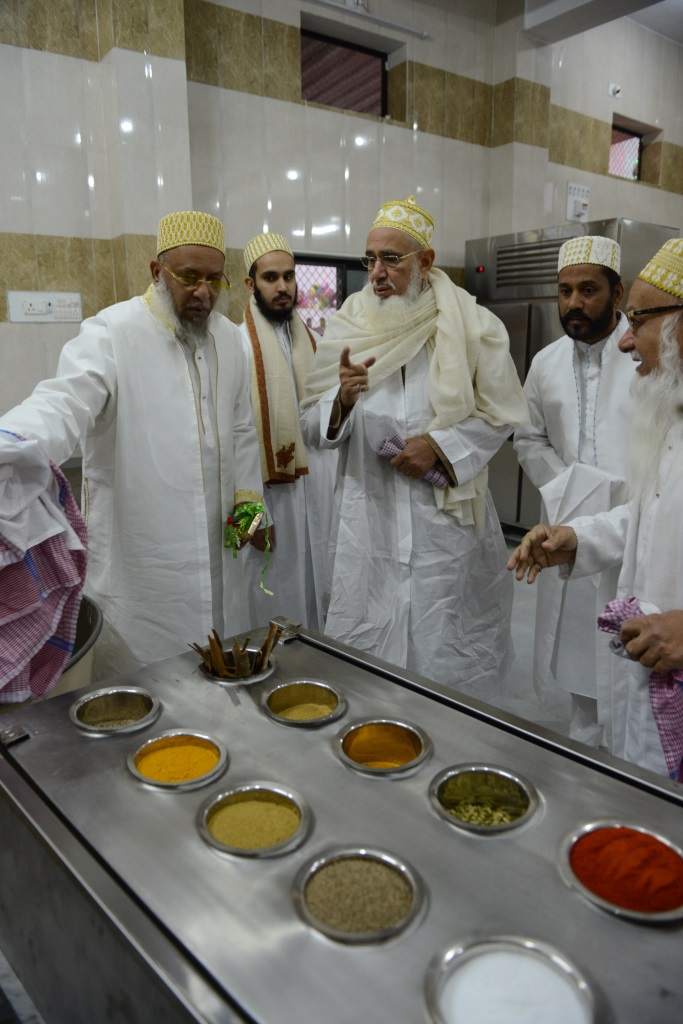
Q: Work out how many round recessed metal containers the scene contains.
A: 10